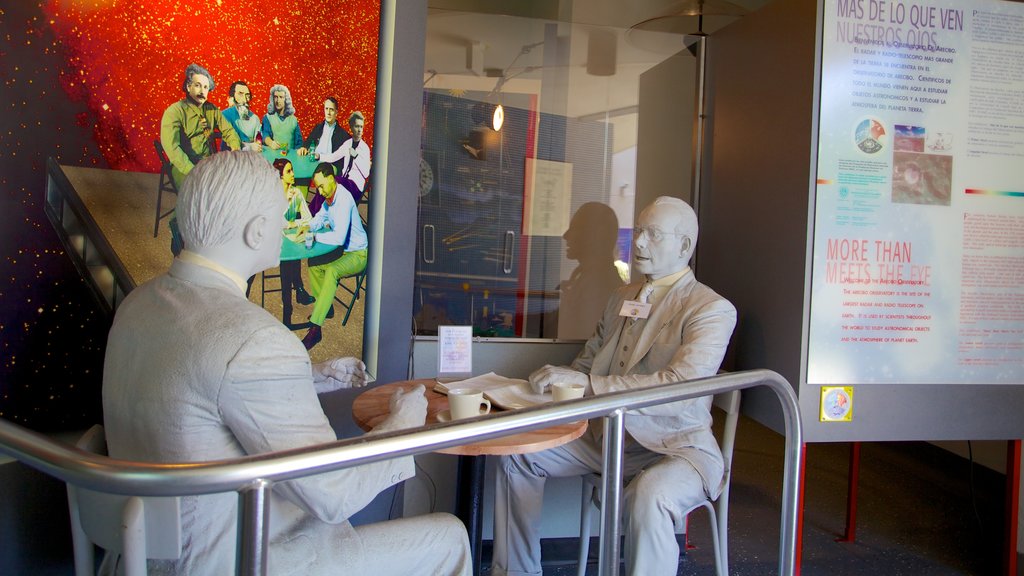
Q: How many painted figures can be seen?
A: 7